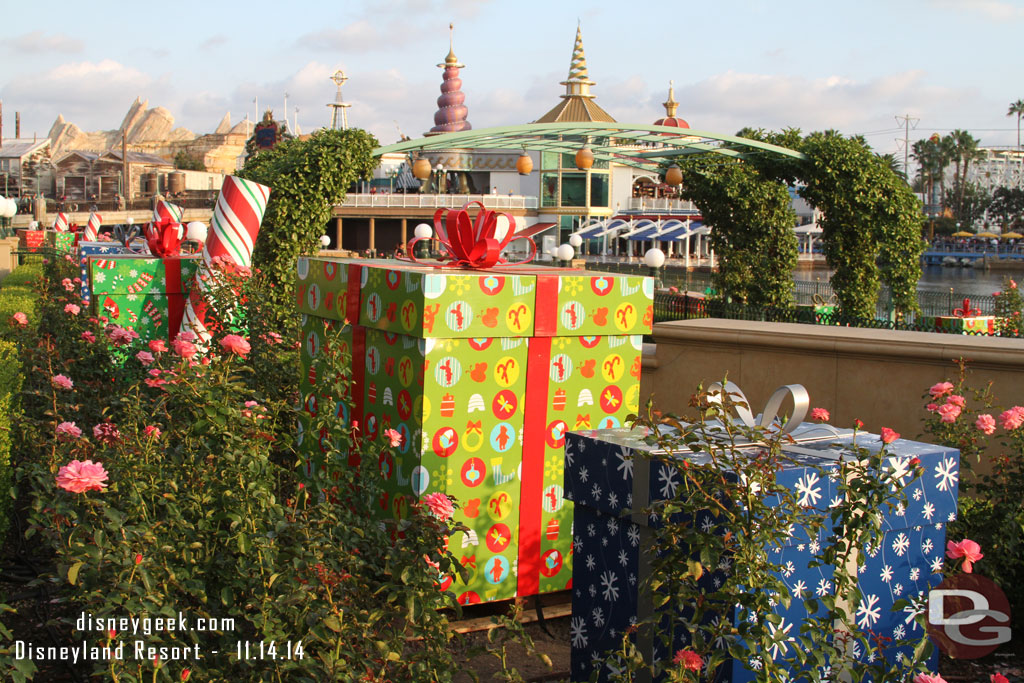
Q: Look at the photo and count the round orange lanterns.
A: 4